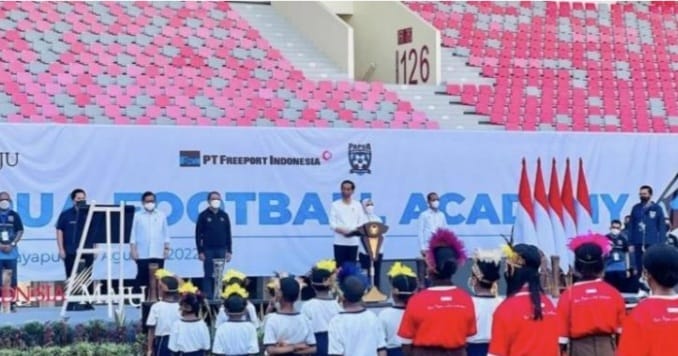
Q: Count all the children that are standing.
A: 13